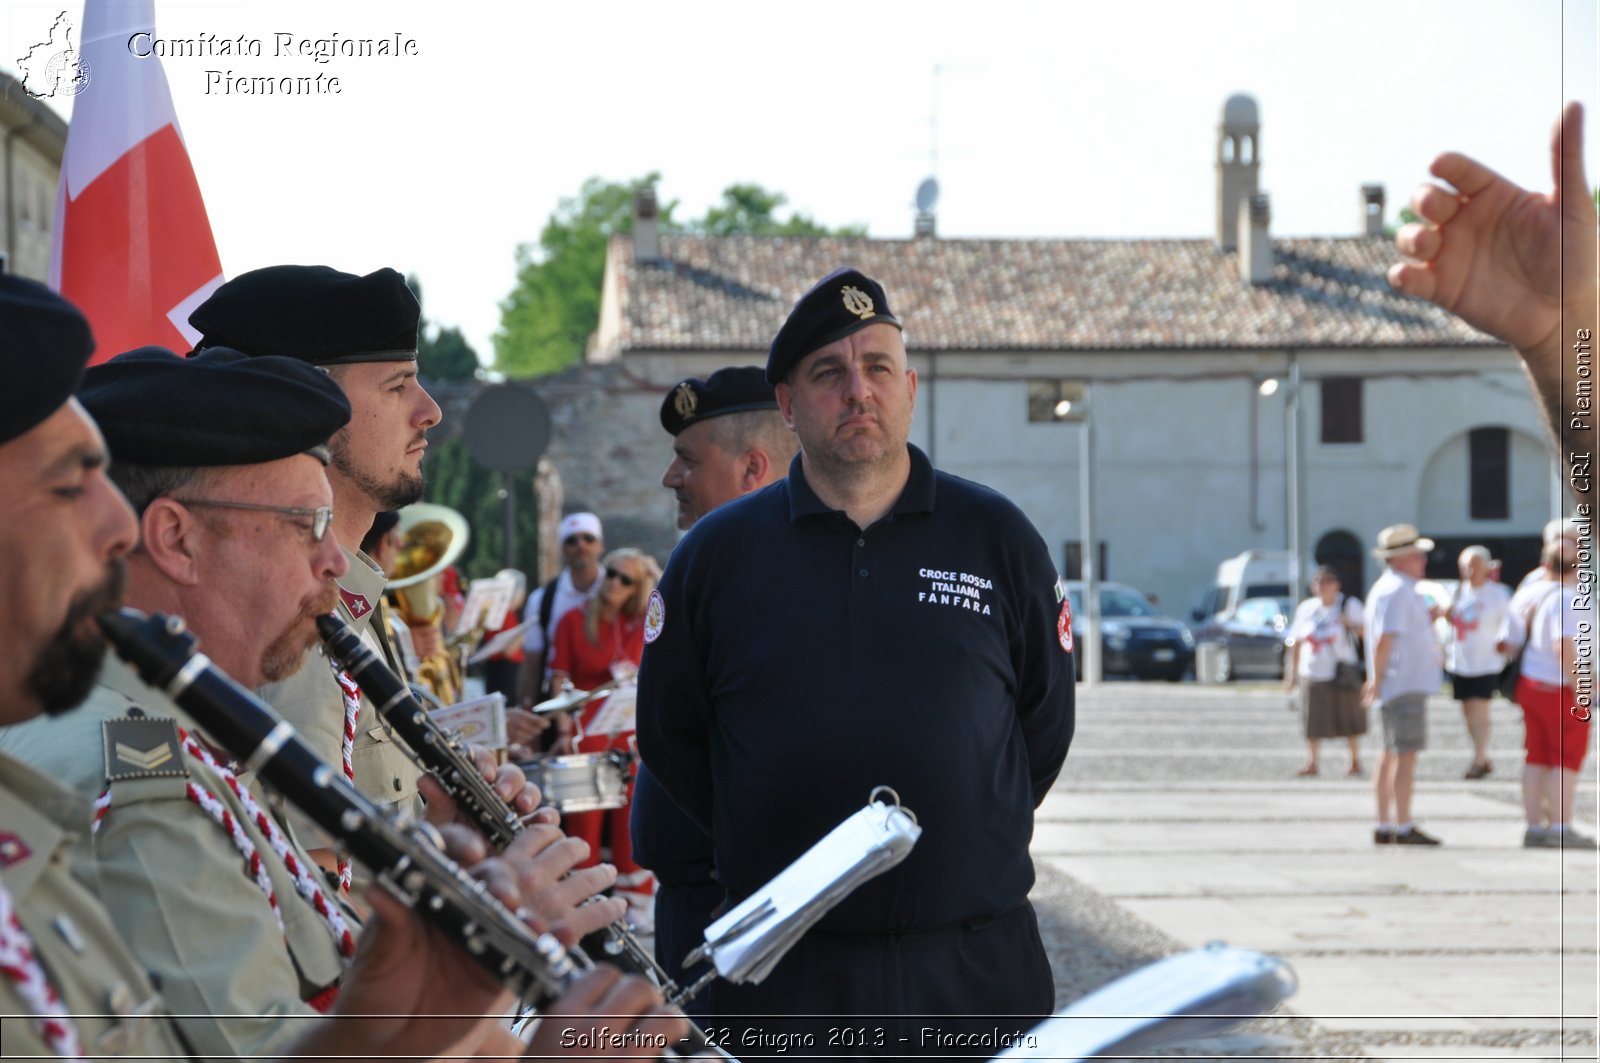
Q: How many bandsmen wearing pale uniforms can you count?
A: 3